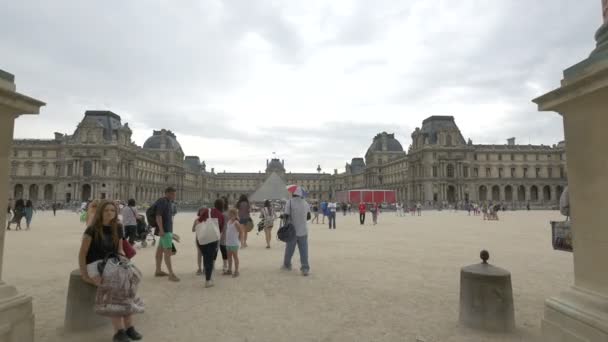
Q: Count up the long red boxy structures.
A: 1